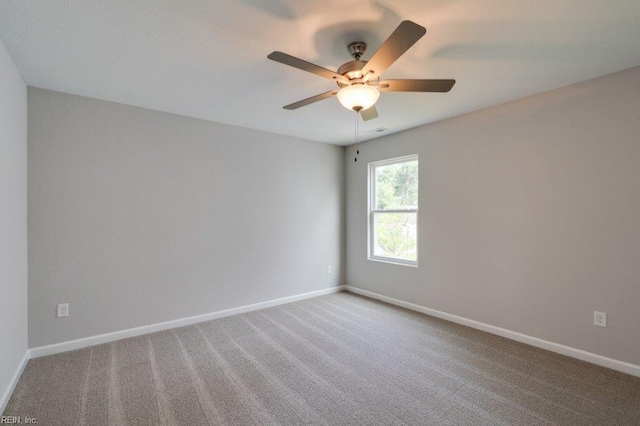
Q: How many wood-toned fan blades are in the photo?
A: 5